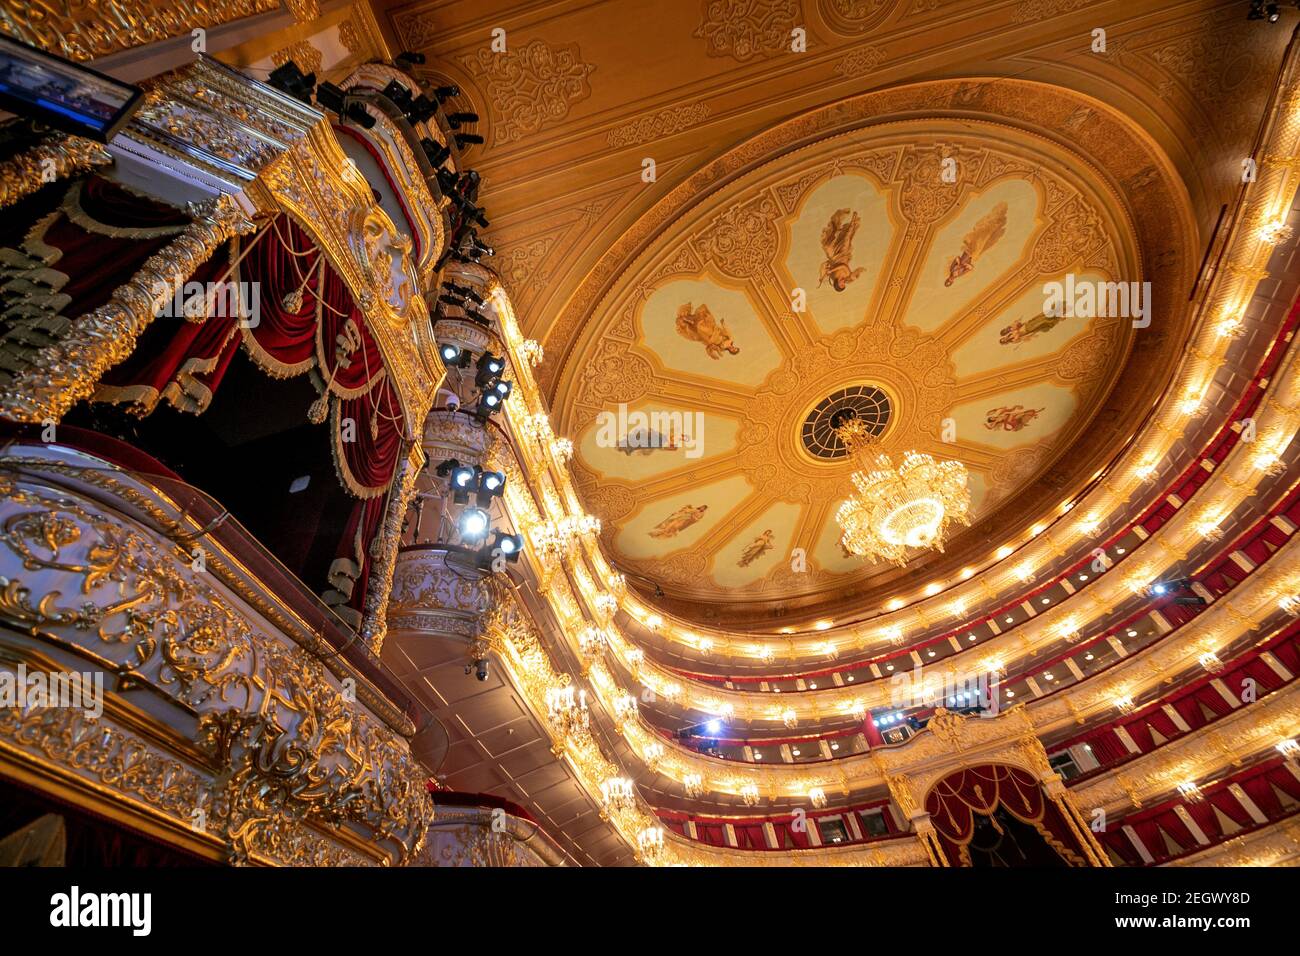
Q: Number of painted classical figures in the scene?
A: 8